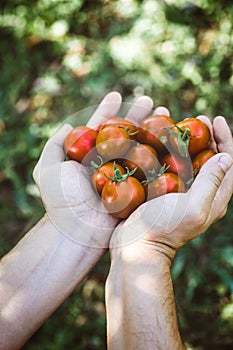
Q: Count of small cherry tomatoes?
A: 11